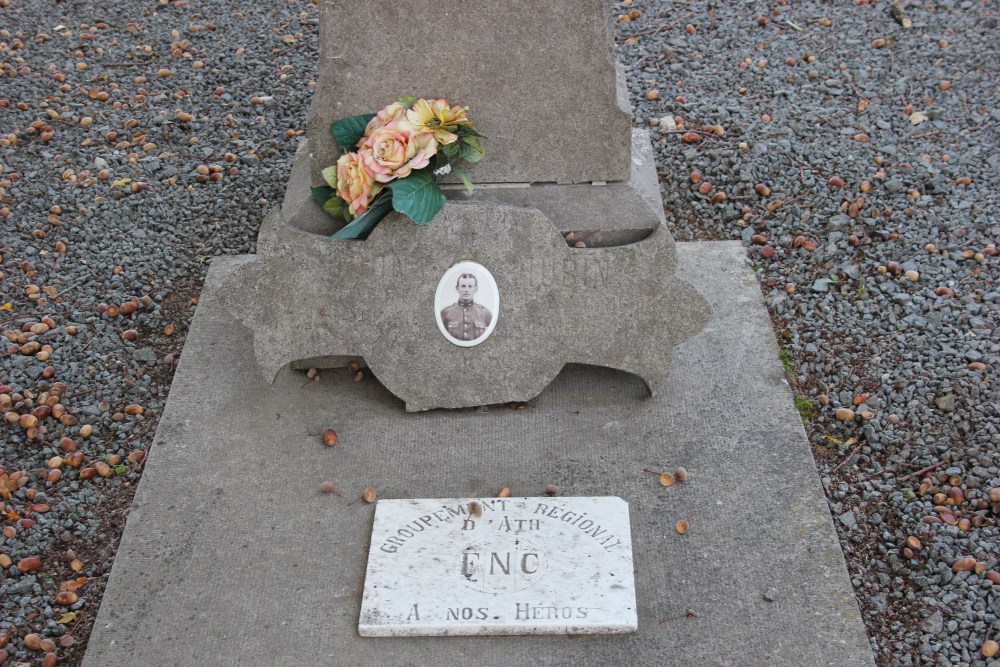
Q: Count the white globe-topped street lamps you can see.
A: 0